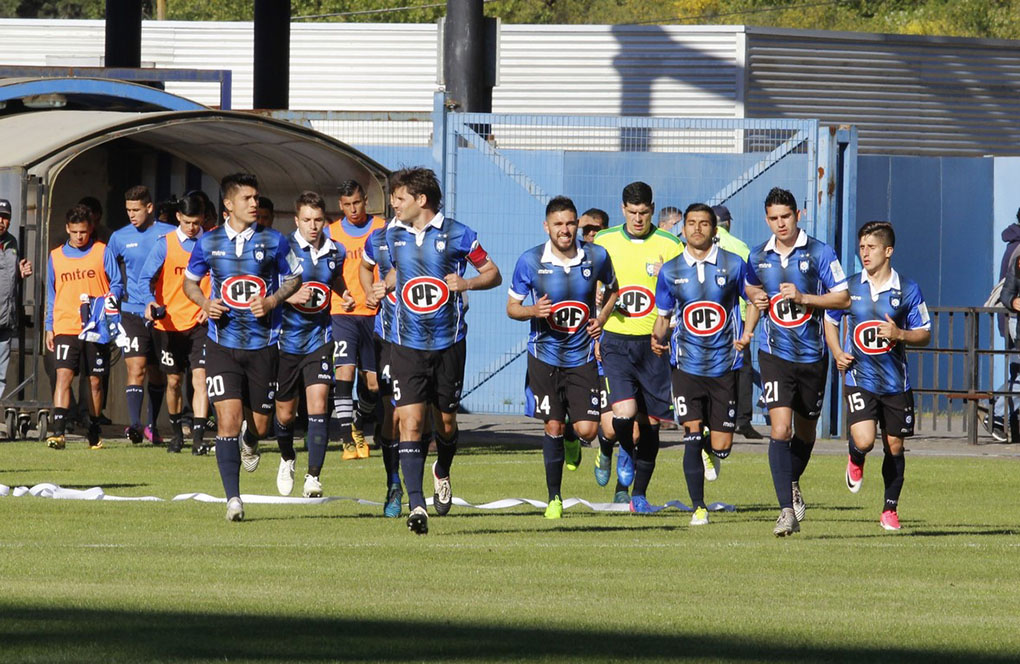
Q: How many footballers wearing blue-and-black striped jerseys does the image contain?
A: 8